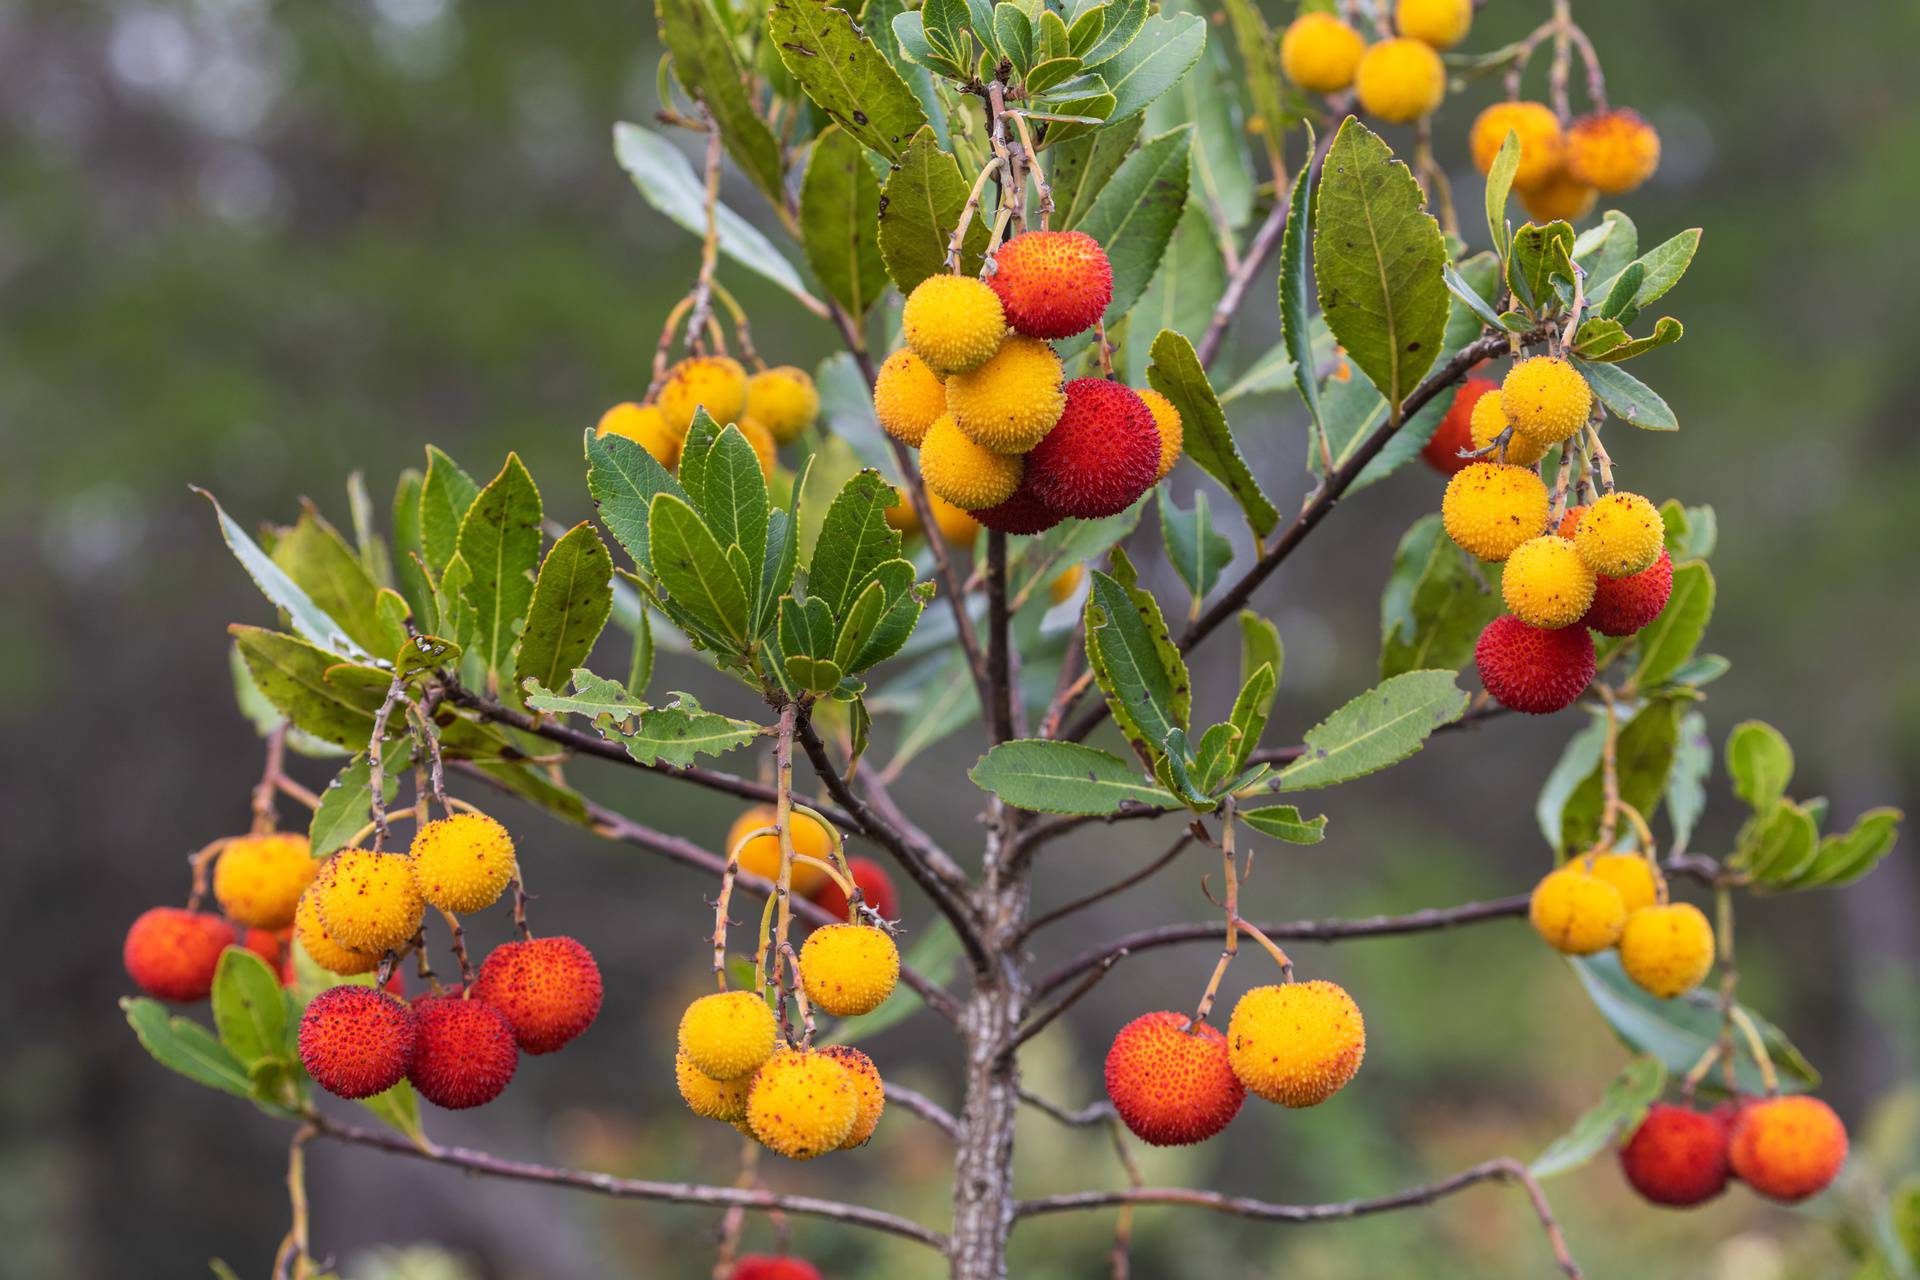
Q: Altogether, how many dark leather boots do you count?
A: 0